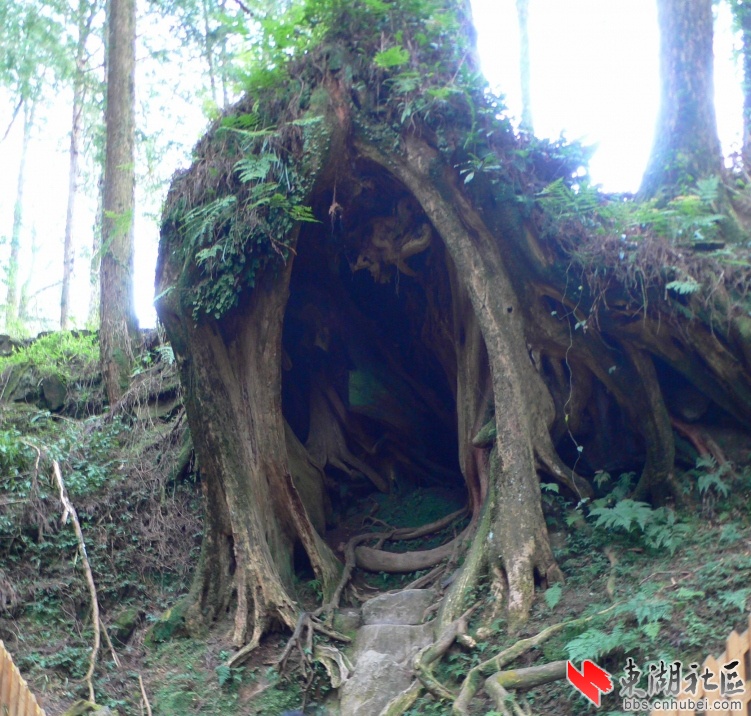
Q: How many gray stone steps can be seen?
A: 3